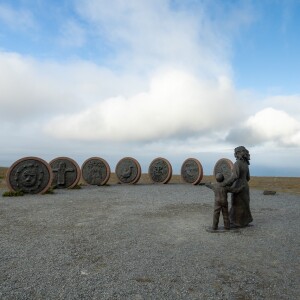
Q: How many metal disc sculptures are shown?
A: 7